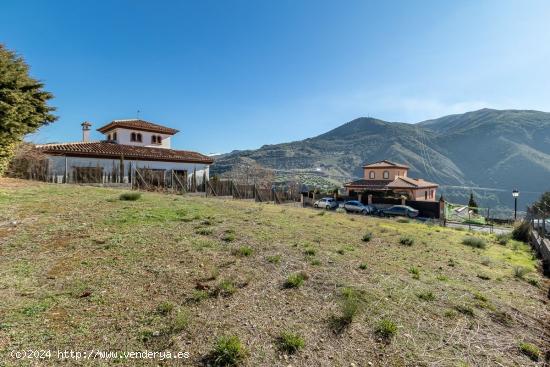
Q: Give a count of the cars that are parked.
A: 3